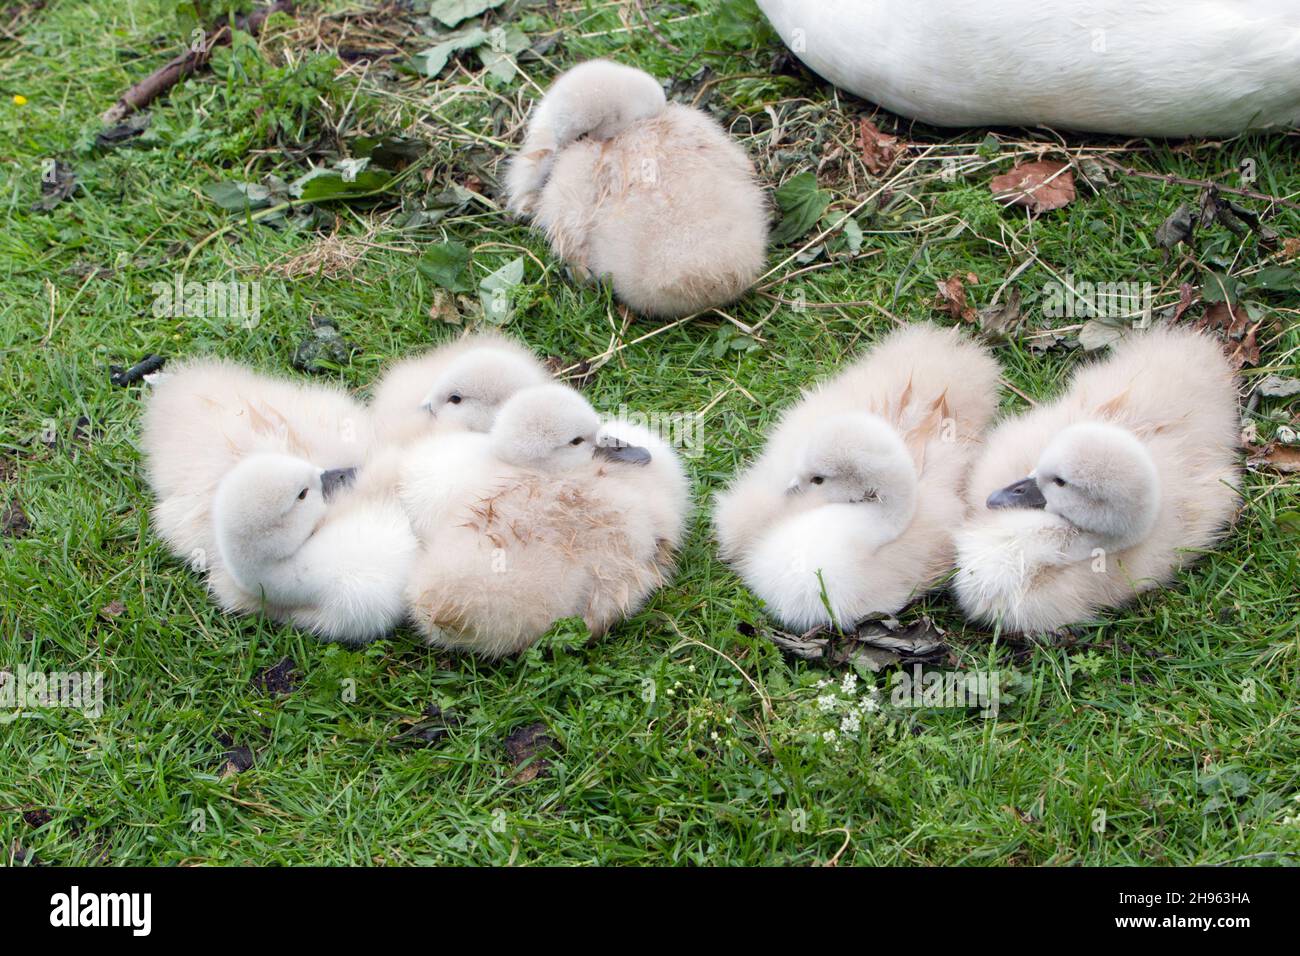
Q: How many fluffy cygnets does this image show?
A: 6